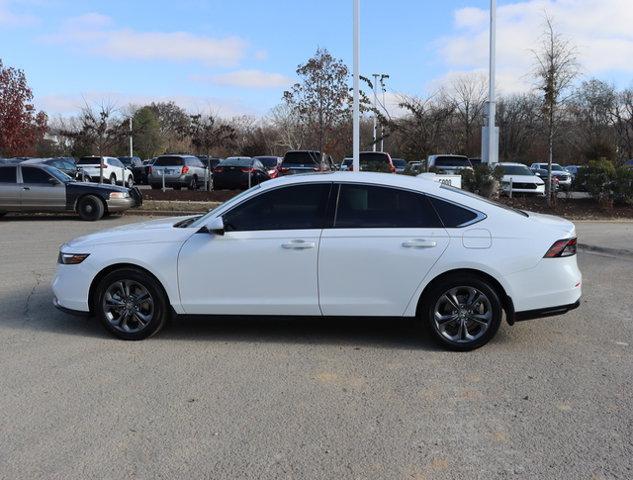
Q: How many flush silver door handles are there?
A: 2